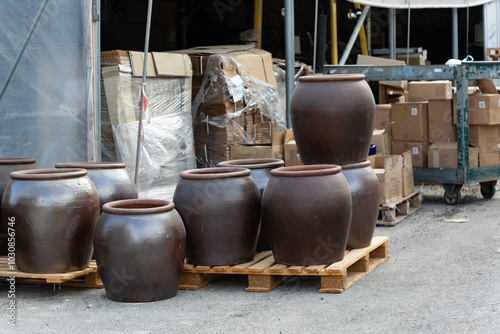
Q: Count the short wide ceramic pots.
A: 9